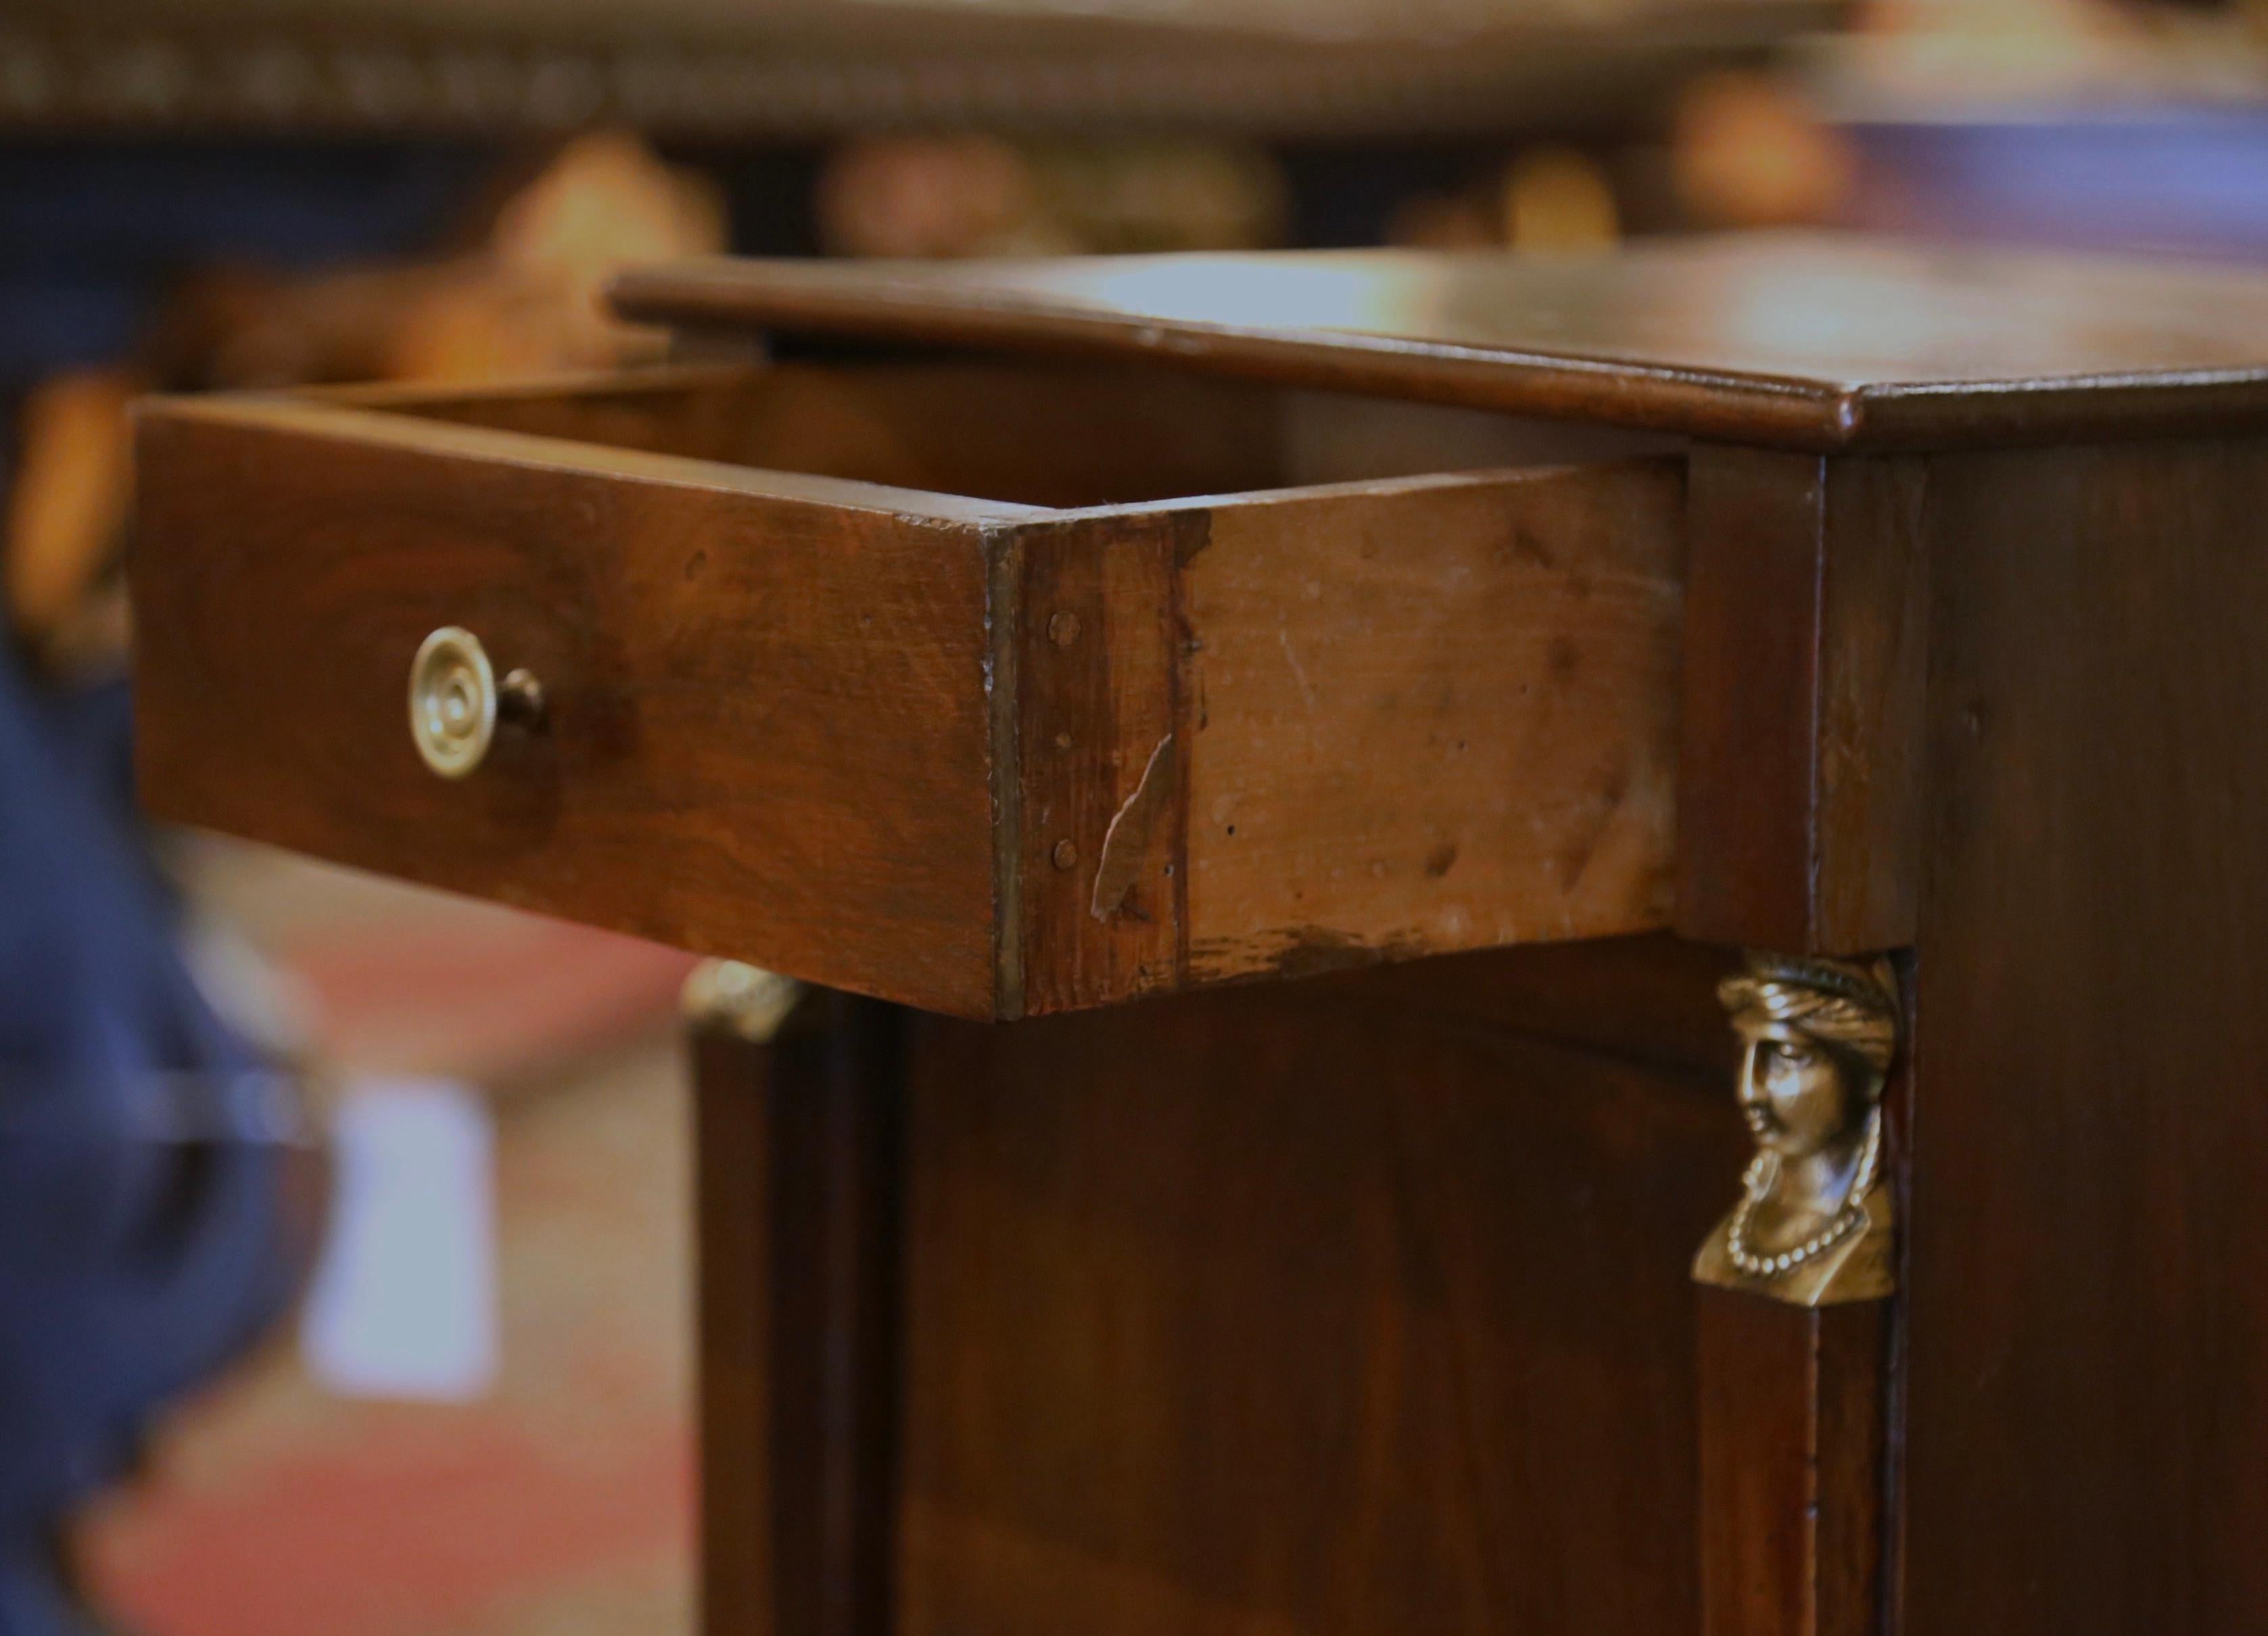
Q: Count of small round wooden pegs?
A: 3